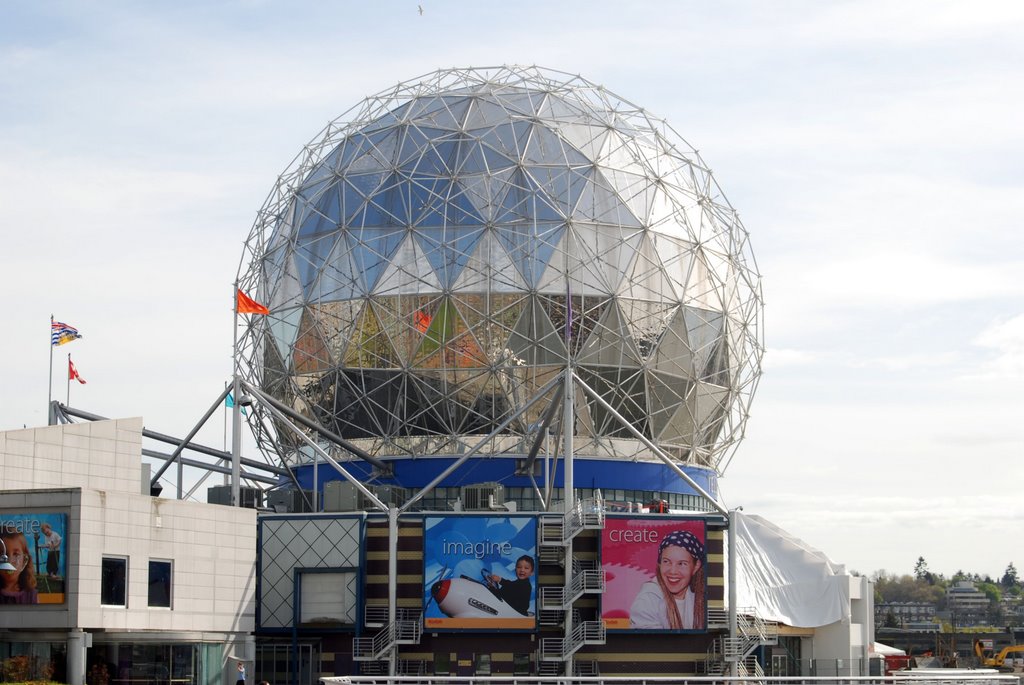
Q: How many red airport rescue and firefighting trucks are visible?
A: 0